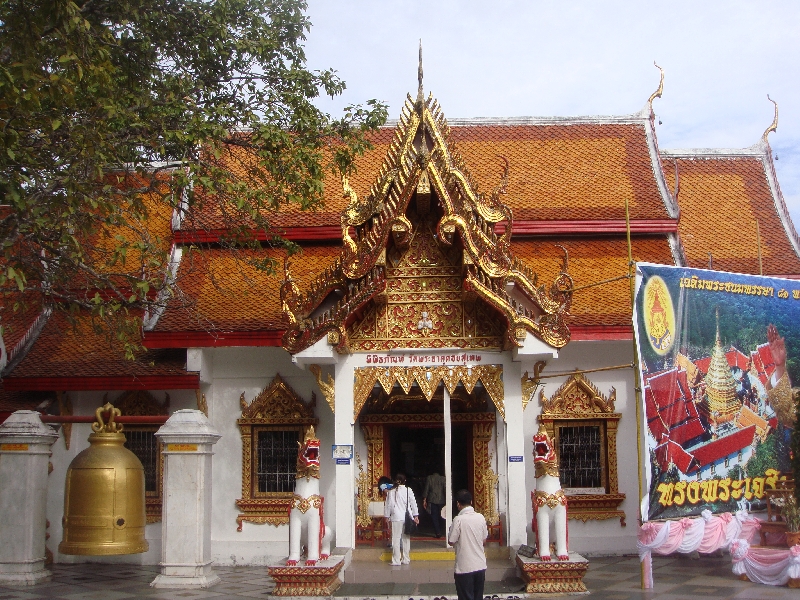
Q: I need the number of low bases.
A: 2